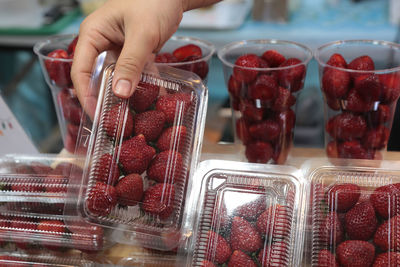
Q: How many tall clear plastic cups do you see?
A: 4